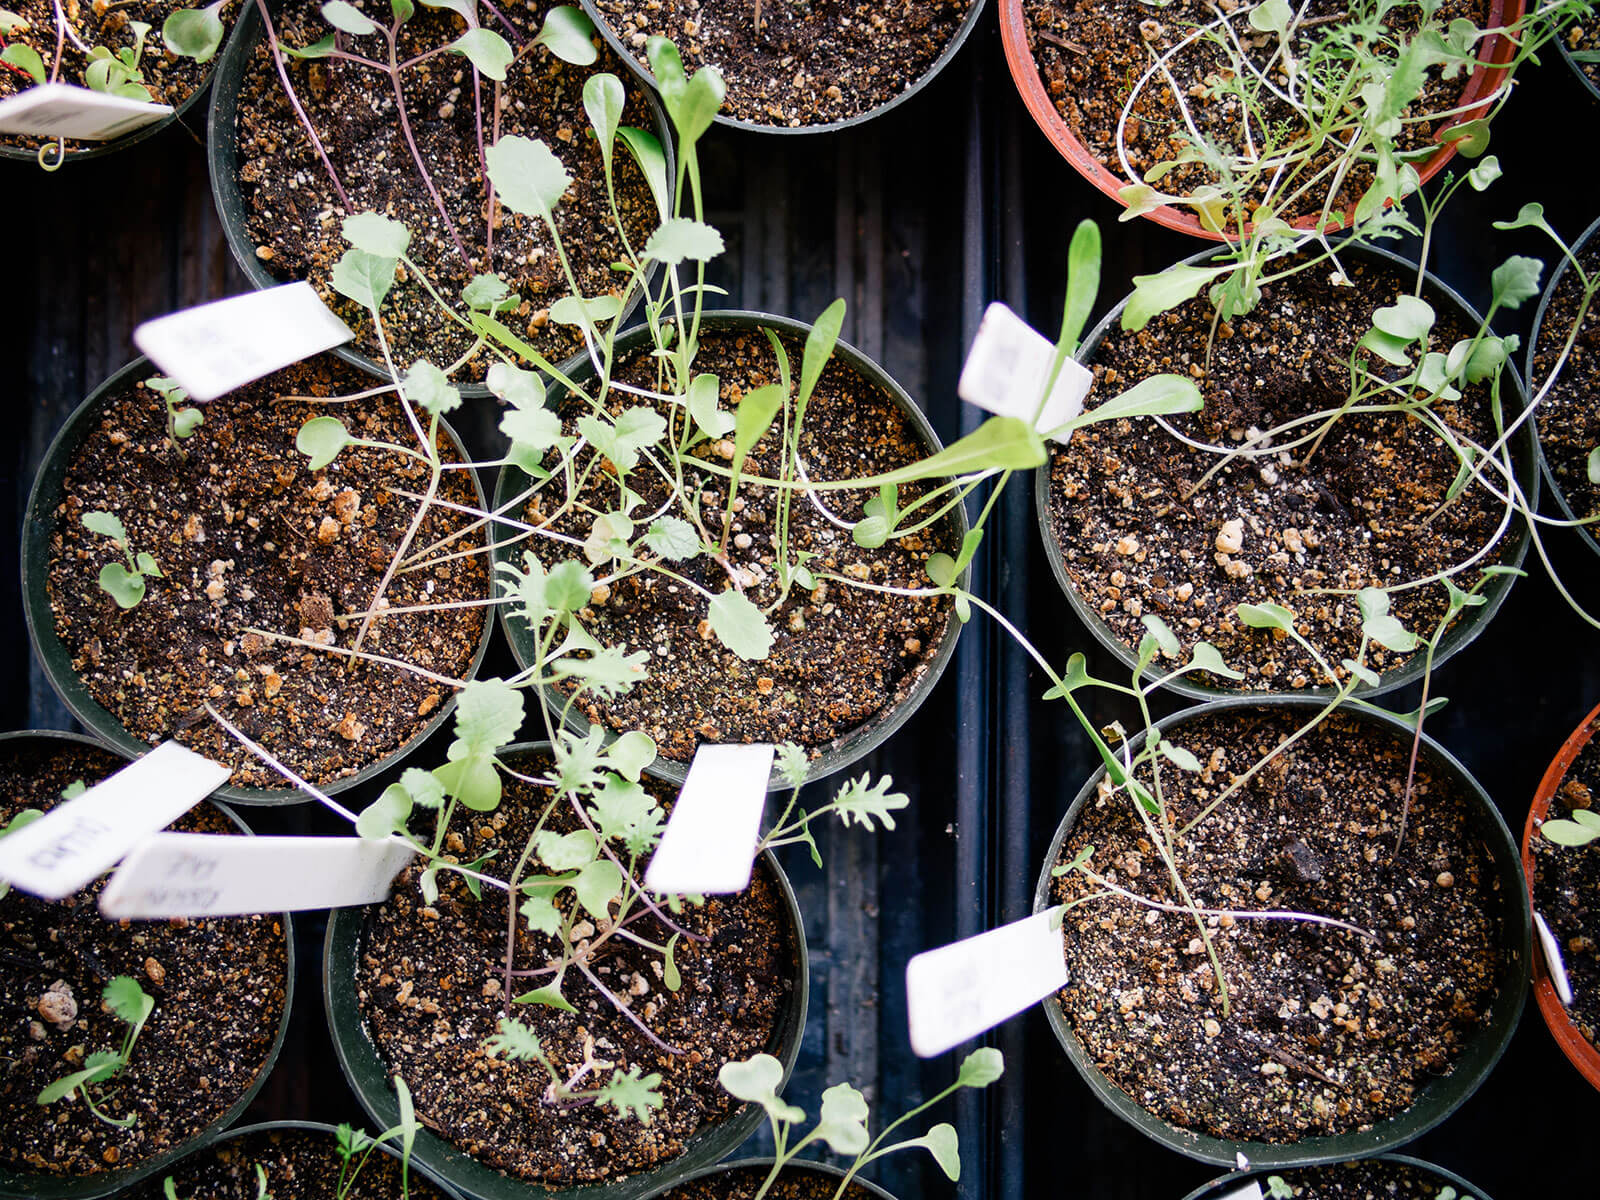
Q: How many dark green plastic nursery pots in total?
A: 14